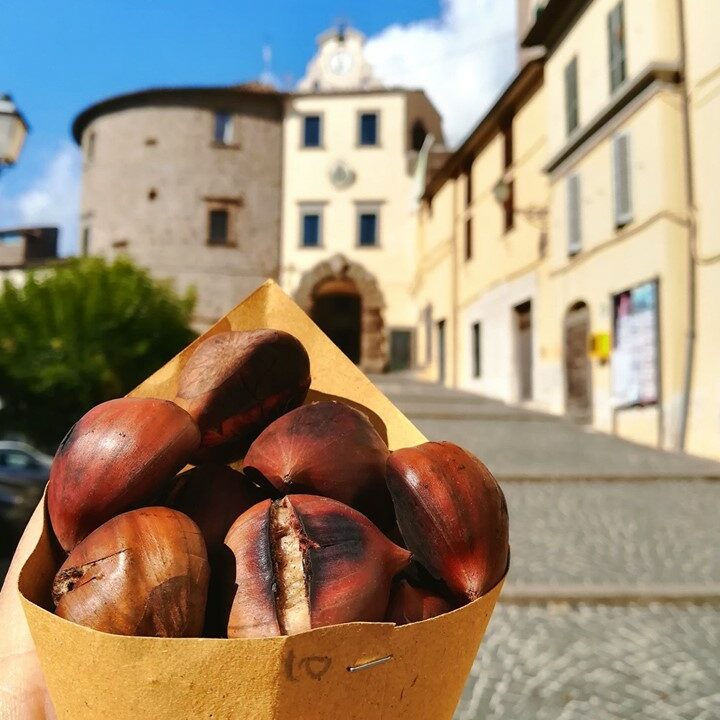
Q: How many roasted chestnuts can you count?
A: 8